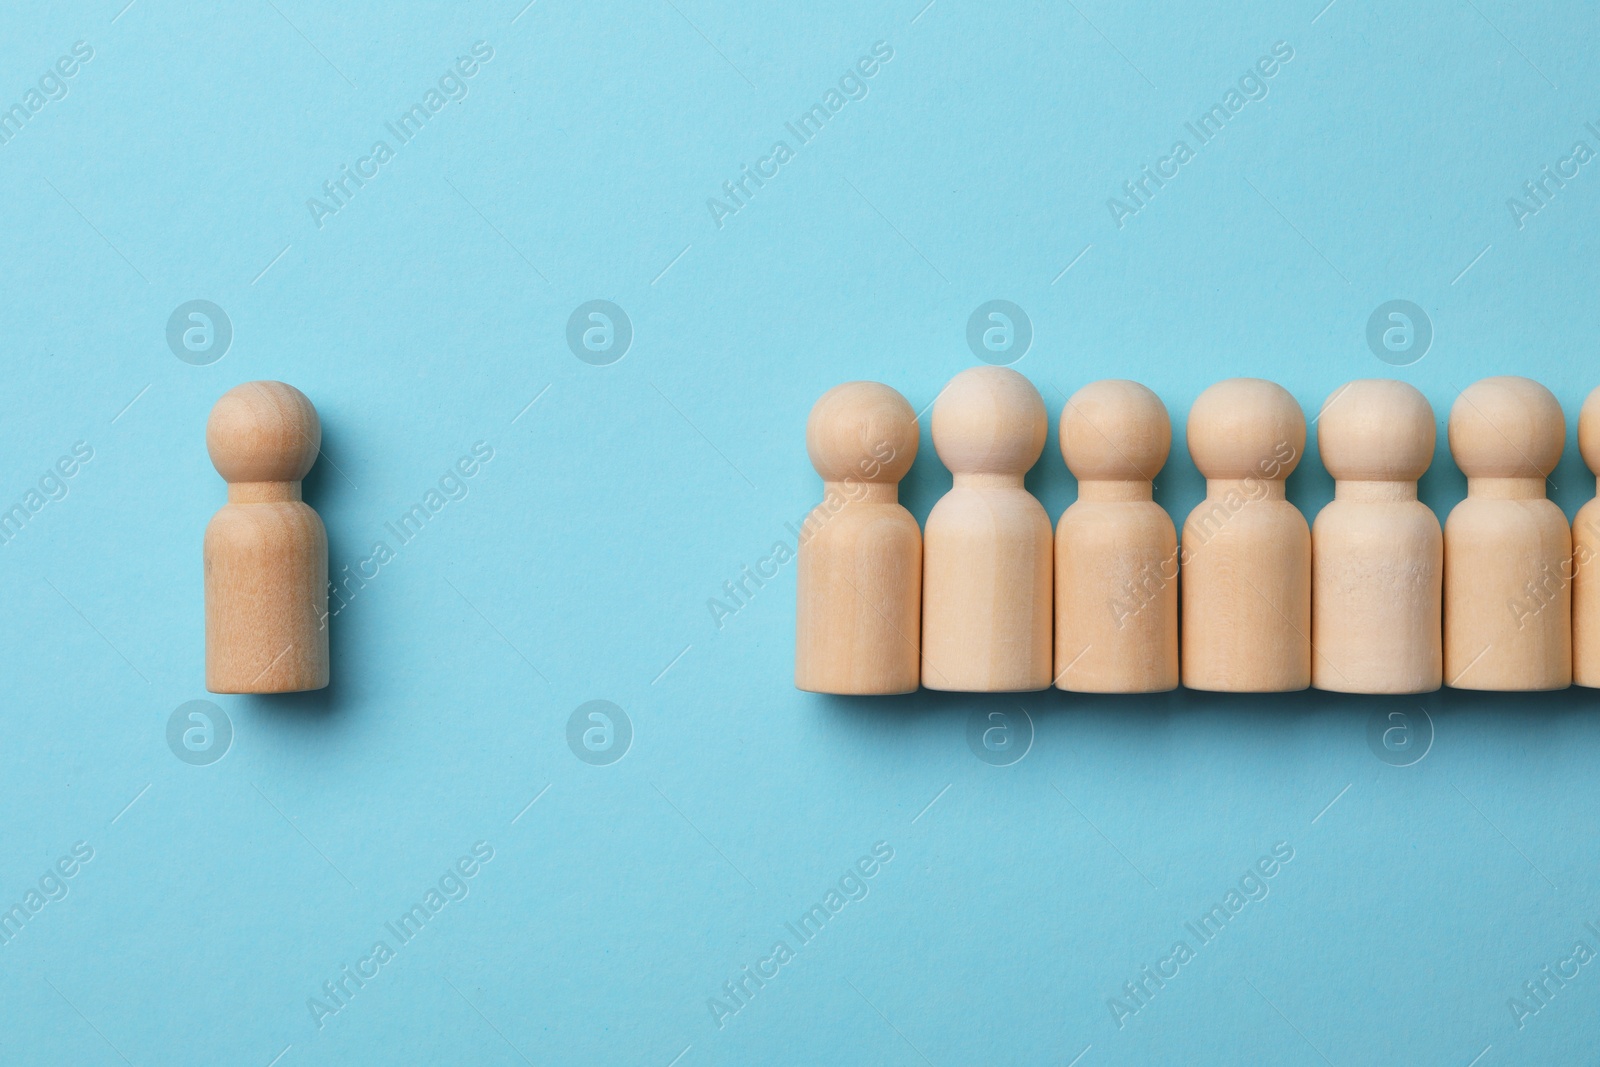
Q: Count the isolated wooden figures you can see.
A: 1